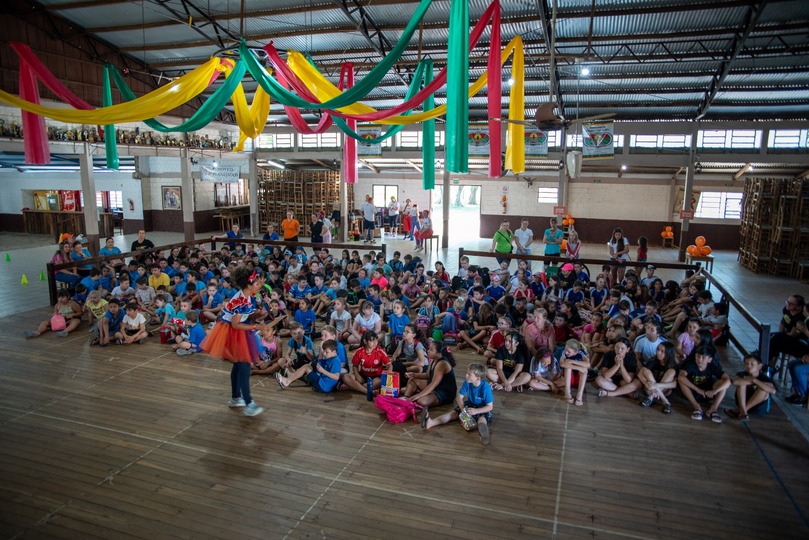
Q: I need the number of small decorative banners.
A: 4